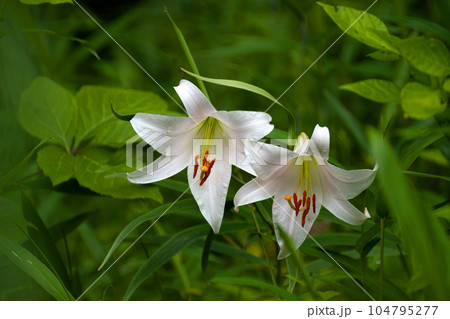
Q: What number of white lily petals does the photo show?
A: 12